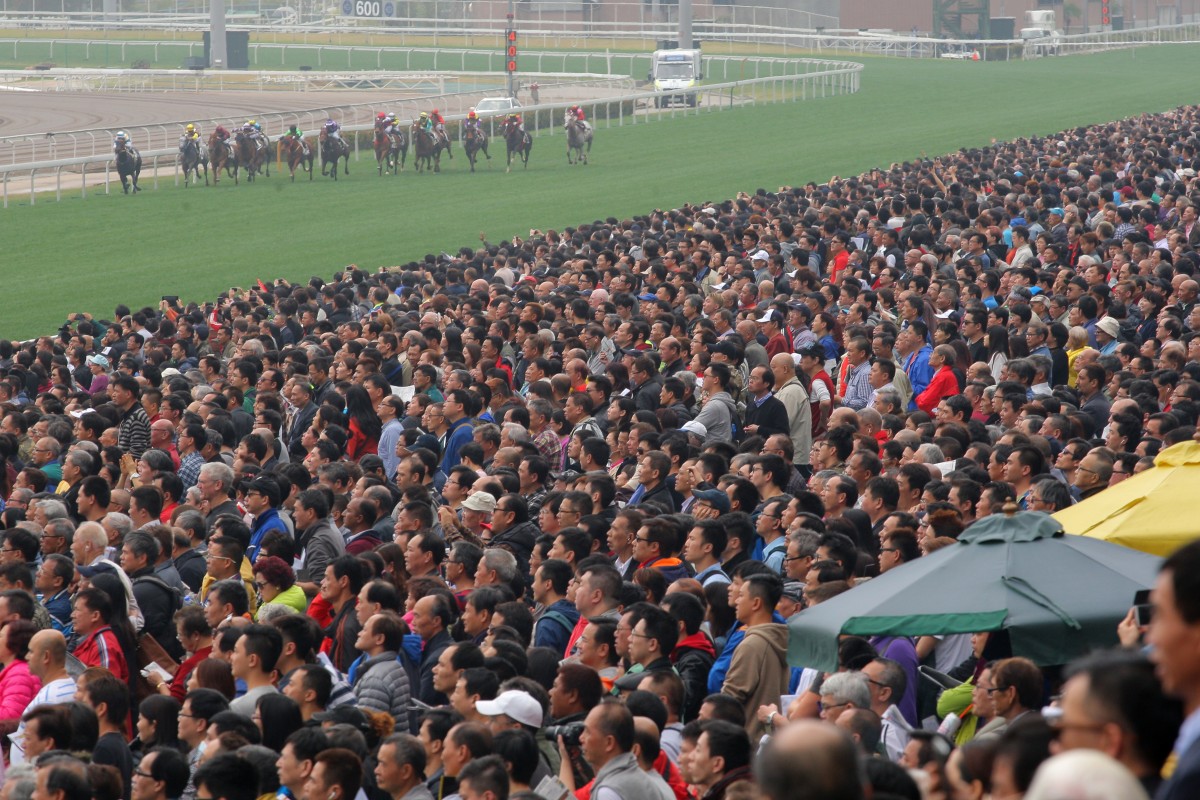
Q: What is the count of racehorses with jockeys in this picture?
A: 14